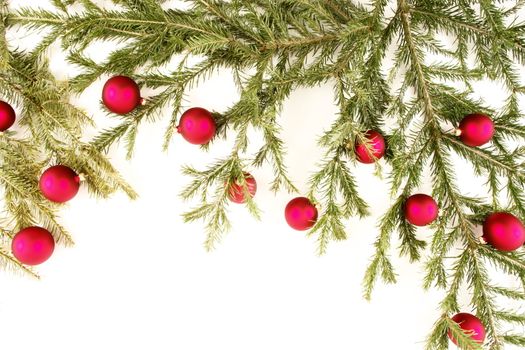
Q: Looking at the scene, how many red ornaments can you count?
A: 12